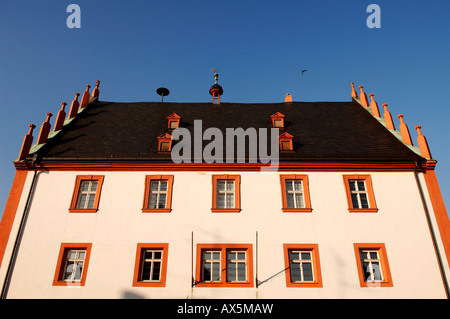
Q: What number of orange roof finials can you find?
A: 12